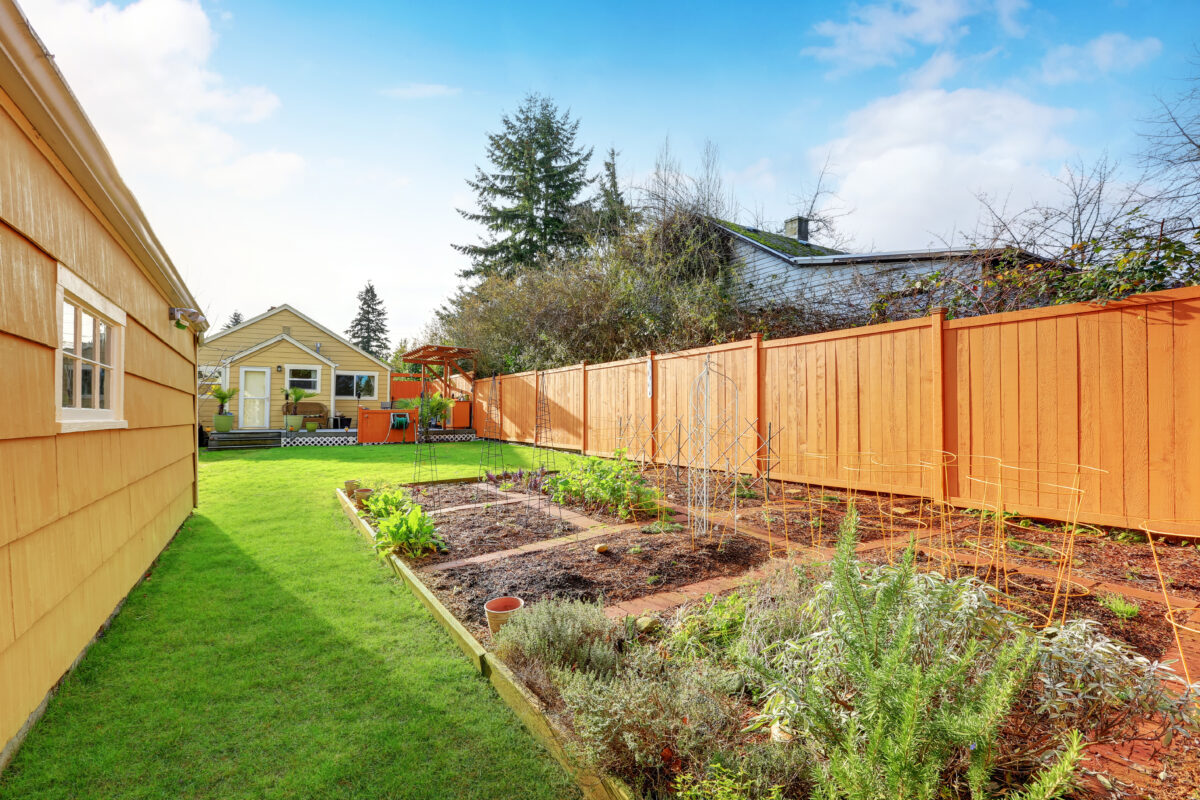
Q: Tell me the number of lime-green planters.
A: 3